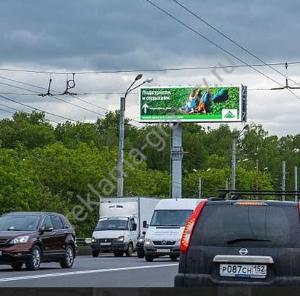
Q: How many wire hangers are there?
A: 3